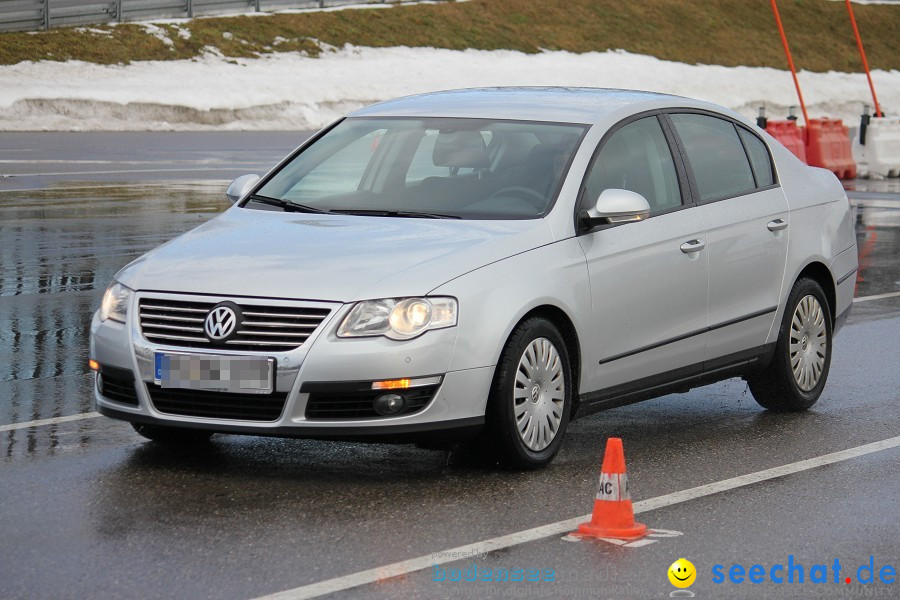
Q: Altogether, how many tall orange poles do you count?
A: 2